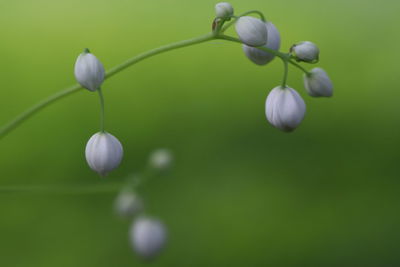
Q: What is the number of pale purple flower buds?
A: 11